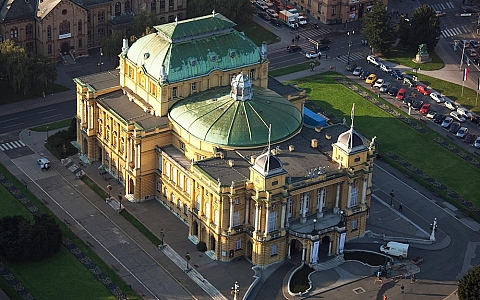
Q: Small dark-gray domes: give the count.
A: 2